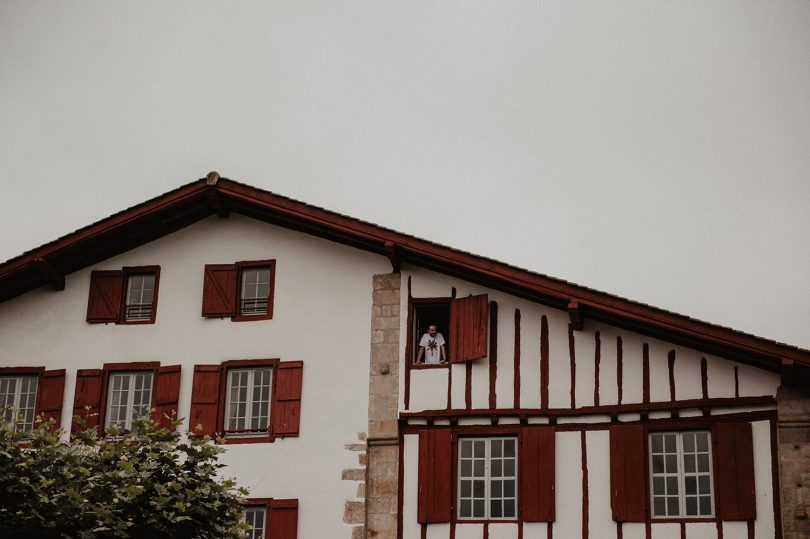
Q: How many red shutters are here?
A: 13